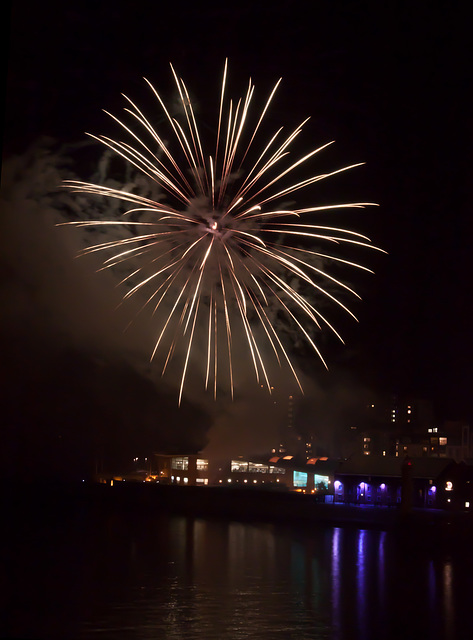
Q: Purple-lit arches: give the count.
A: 4